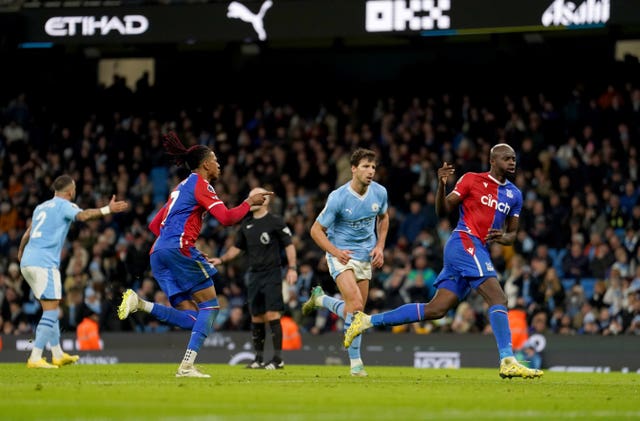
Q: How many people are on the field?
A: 5